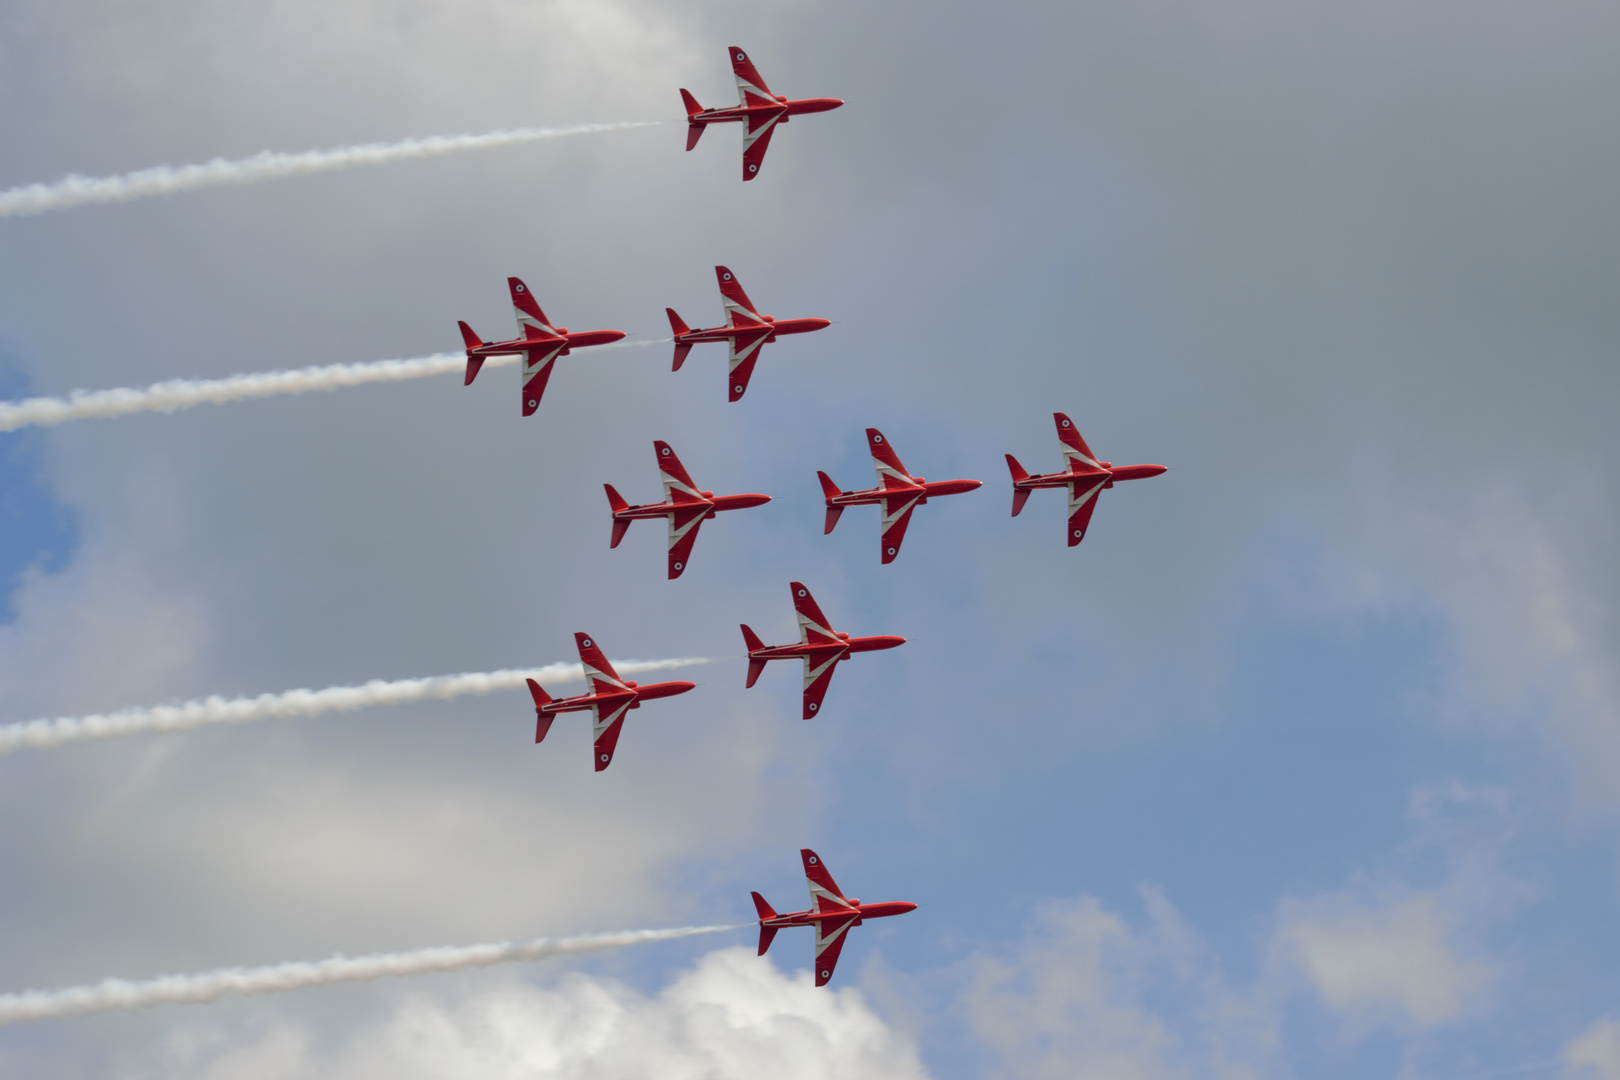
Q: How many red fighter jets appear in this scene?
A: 9